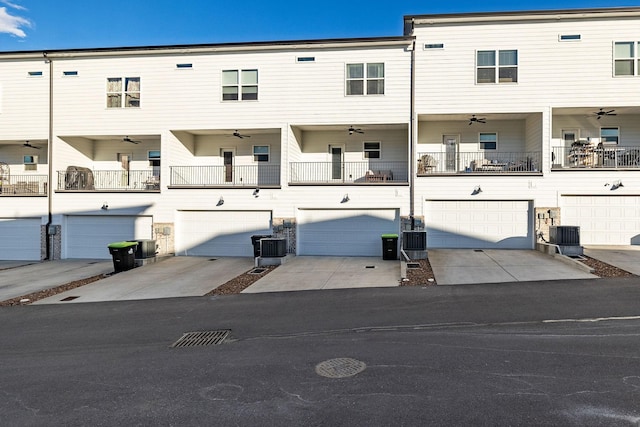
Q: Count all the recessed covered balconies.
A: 6